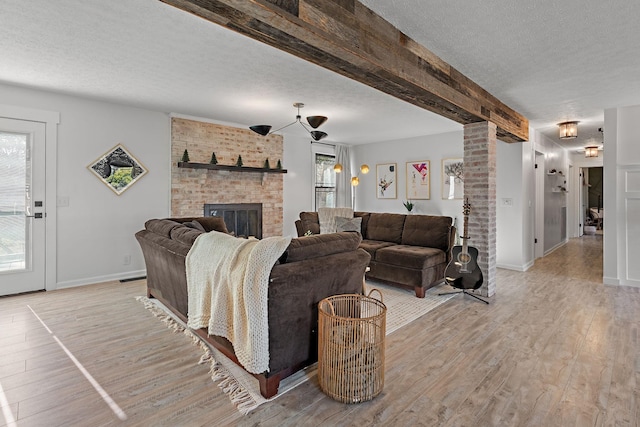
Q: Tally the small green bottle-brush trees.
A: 5